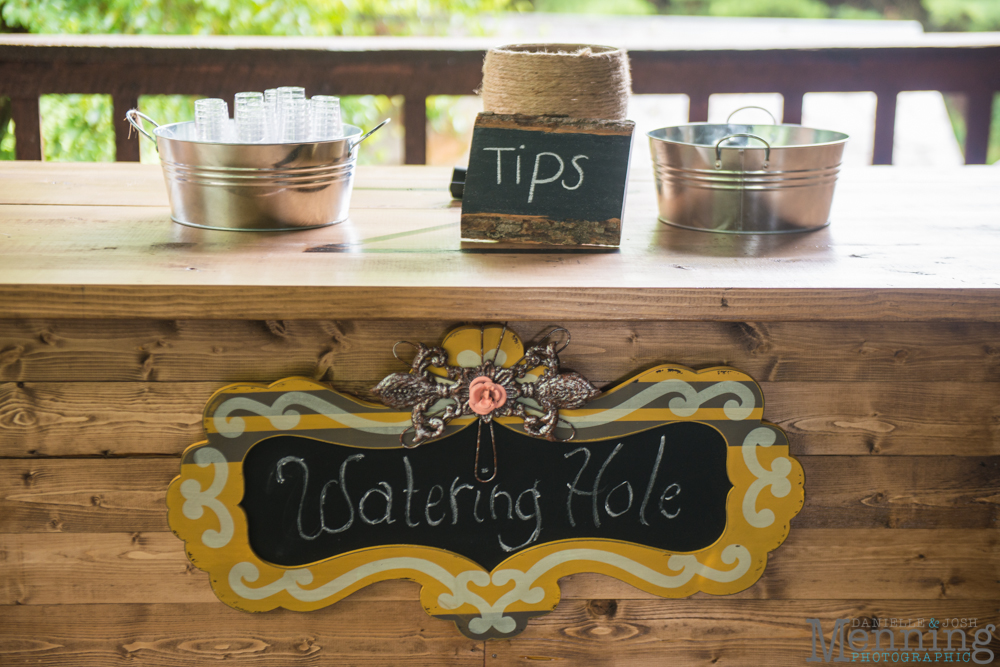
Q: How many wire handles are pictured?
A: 4